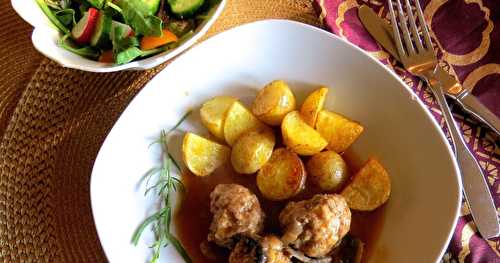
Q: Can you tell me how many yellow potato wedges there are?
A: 11